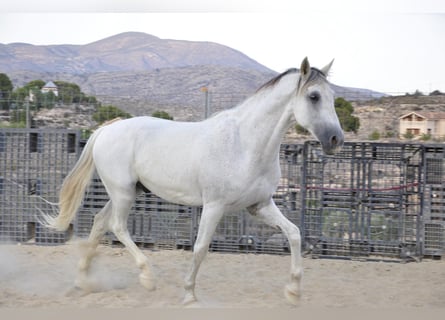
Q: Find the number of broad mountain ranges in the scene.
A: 1